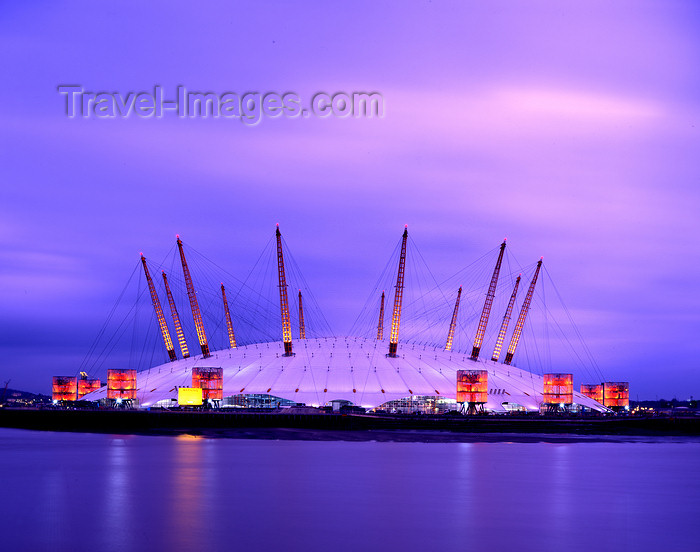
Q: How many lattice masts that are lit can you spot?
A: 12